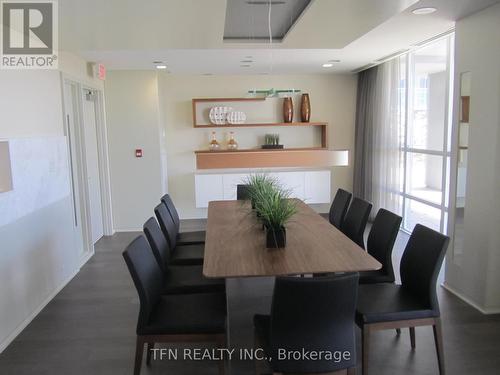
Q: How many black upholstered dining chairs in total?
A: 10